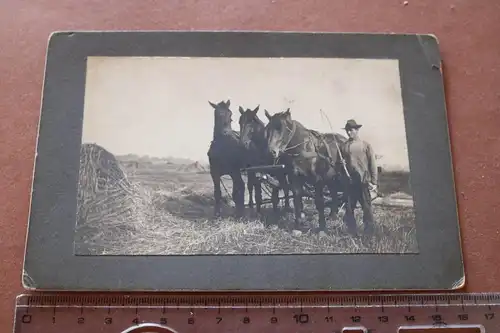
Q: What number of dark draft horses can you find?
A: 3